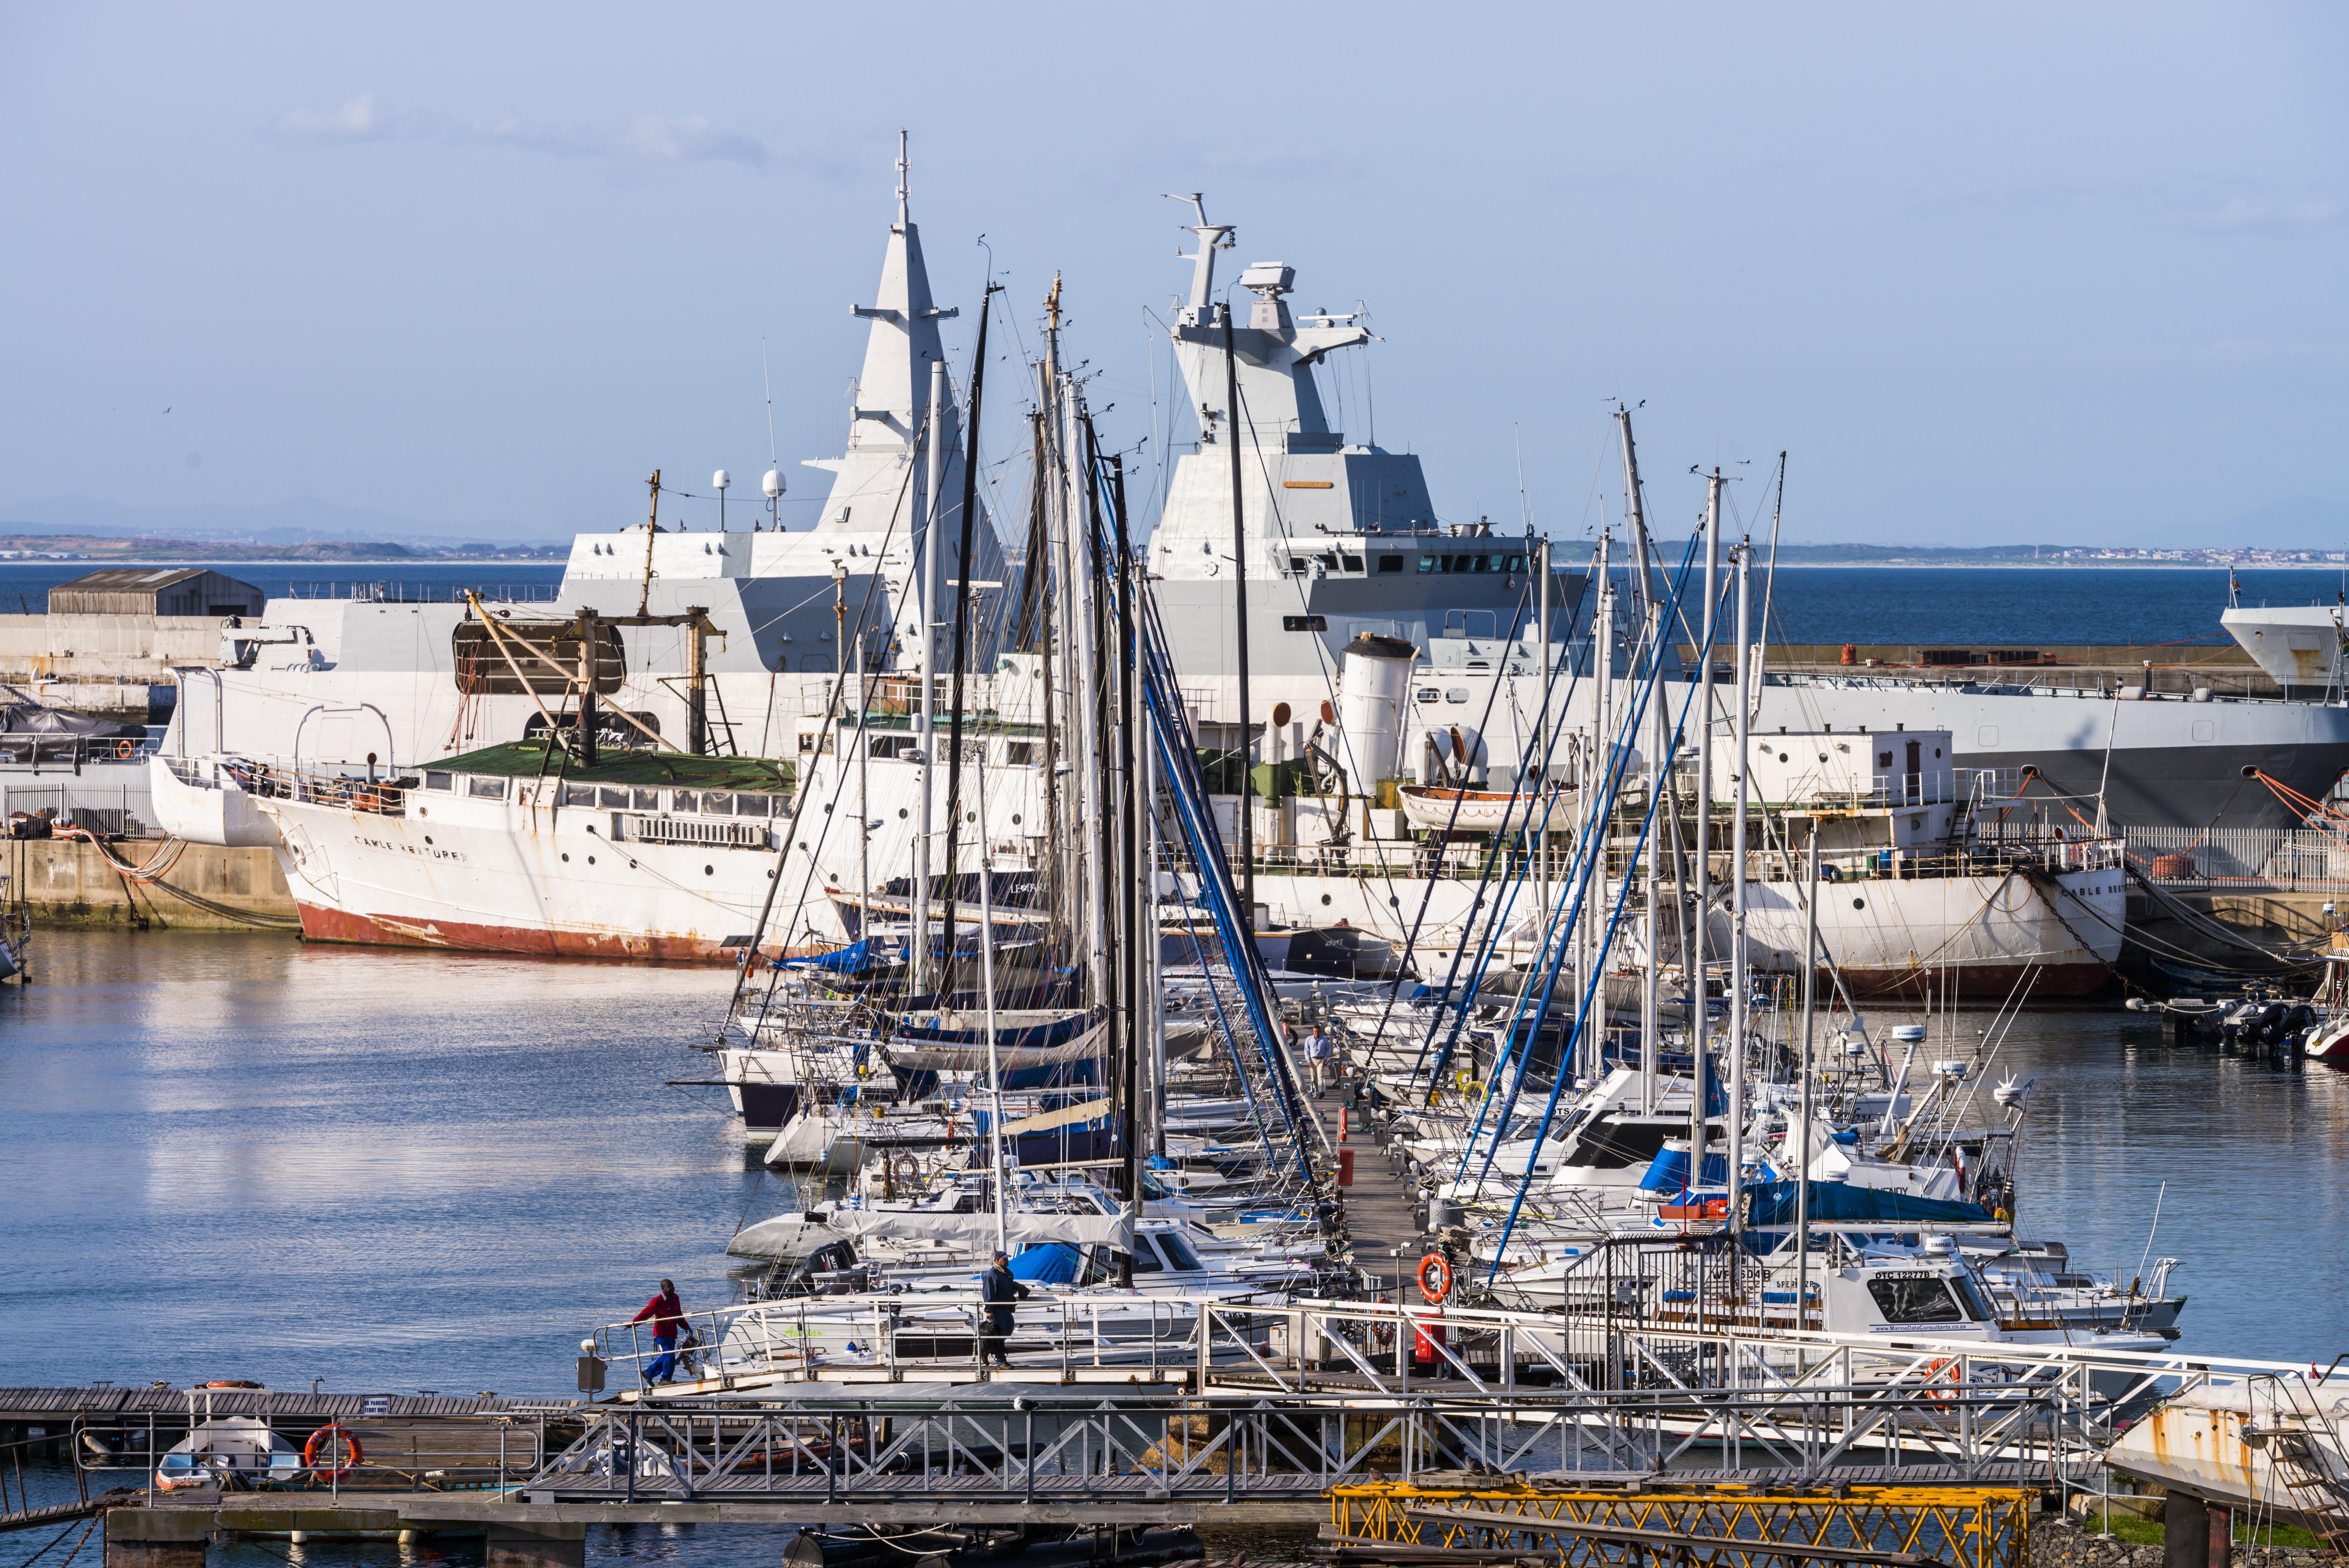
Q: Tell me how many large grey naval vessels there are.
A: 2